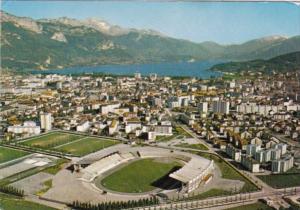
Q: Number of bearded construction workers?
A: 0